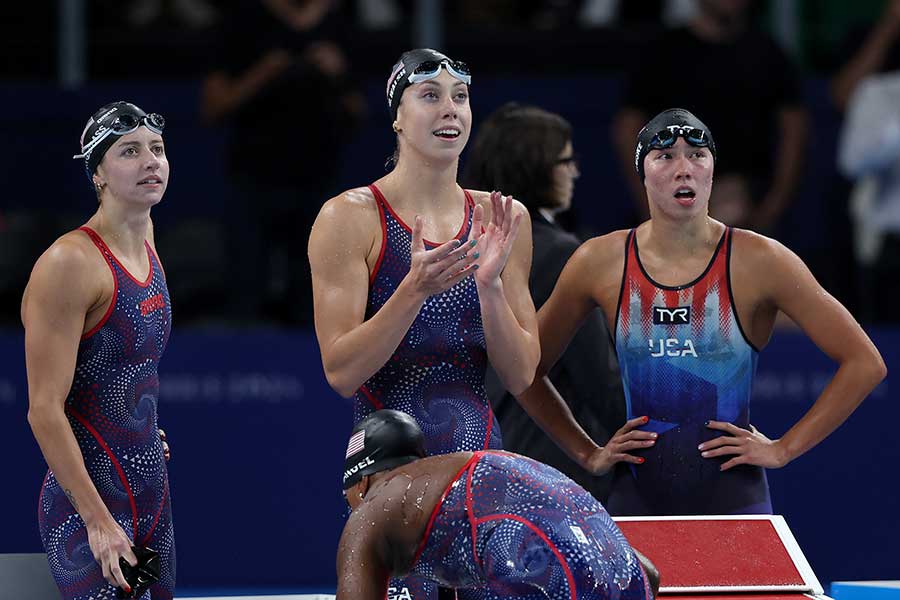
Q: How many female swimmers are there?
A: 4